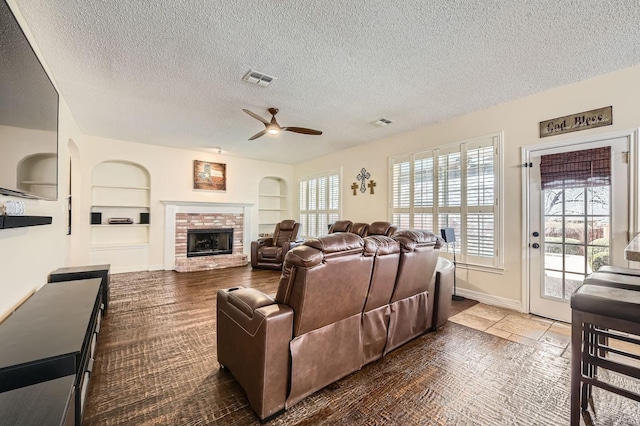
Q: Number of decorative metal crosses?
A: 3